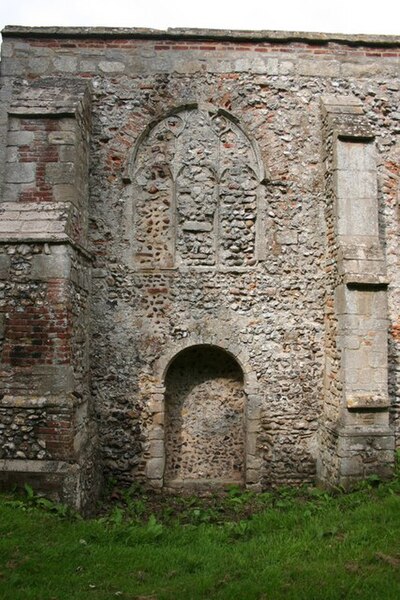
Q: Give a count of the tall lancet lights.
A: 3